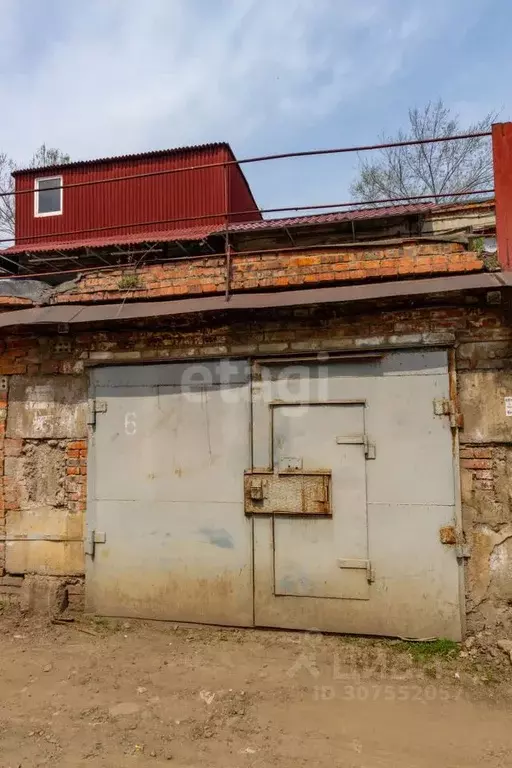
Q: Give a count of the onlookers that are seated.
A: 0